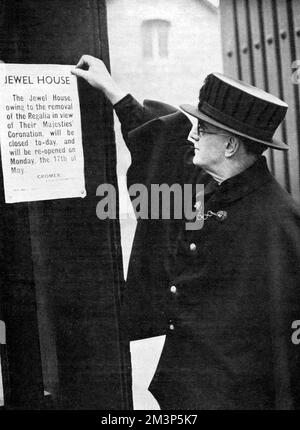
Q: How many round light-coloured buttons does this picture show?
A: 3